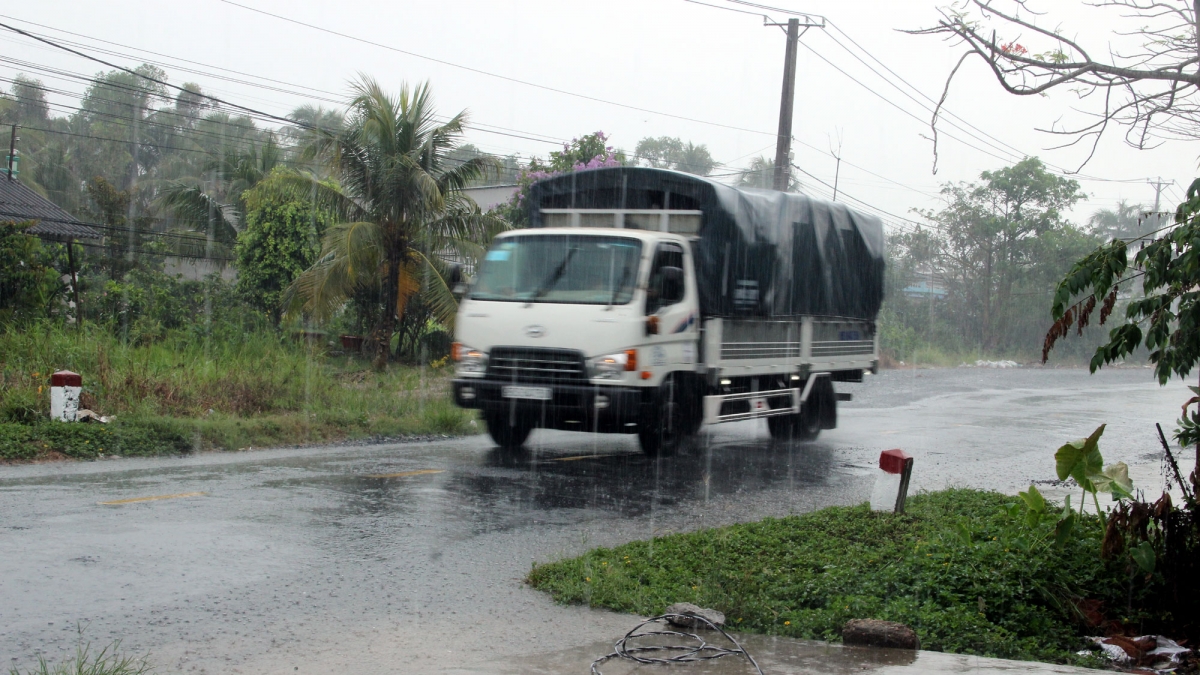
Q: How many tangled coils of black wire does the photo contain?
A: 1